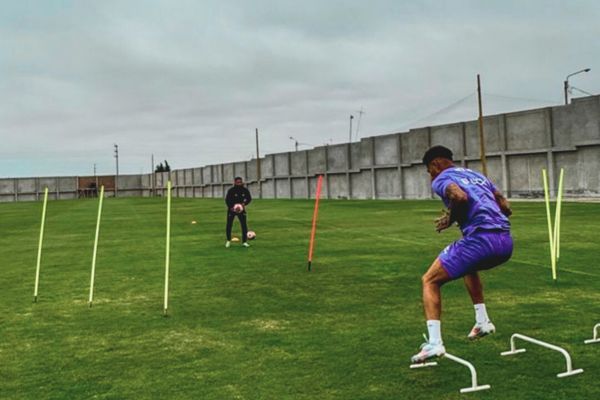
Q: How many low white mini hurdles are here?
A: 3